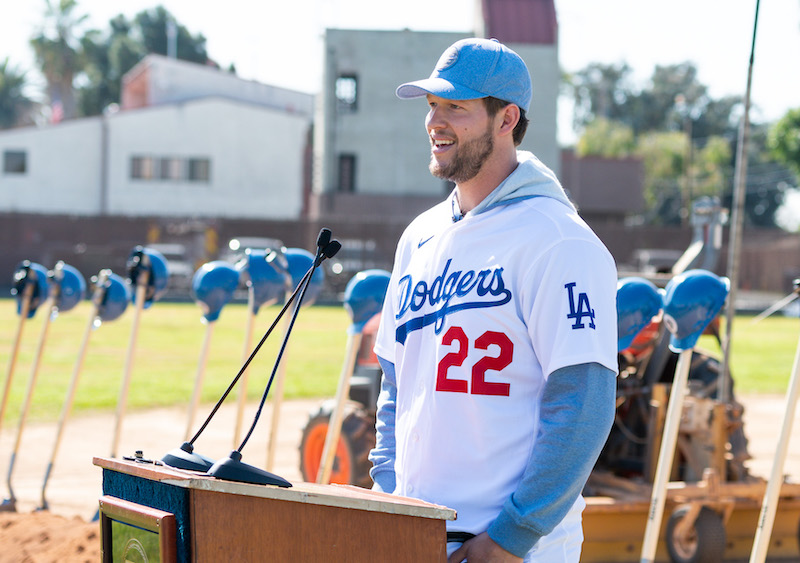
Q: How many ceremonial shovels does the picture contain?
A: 11